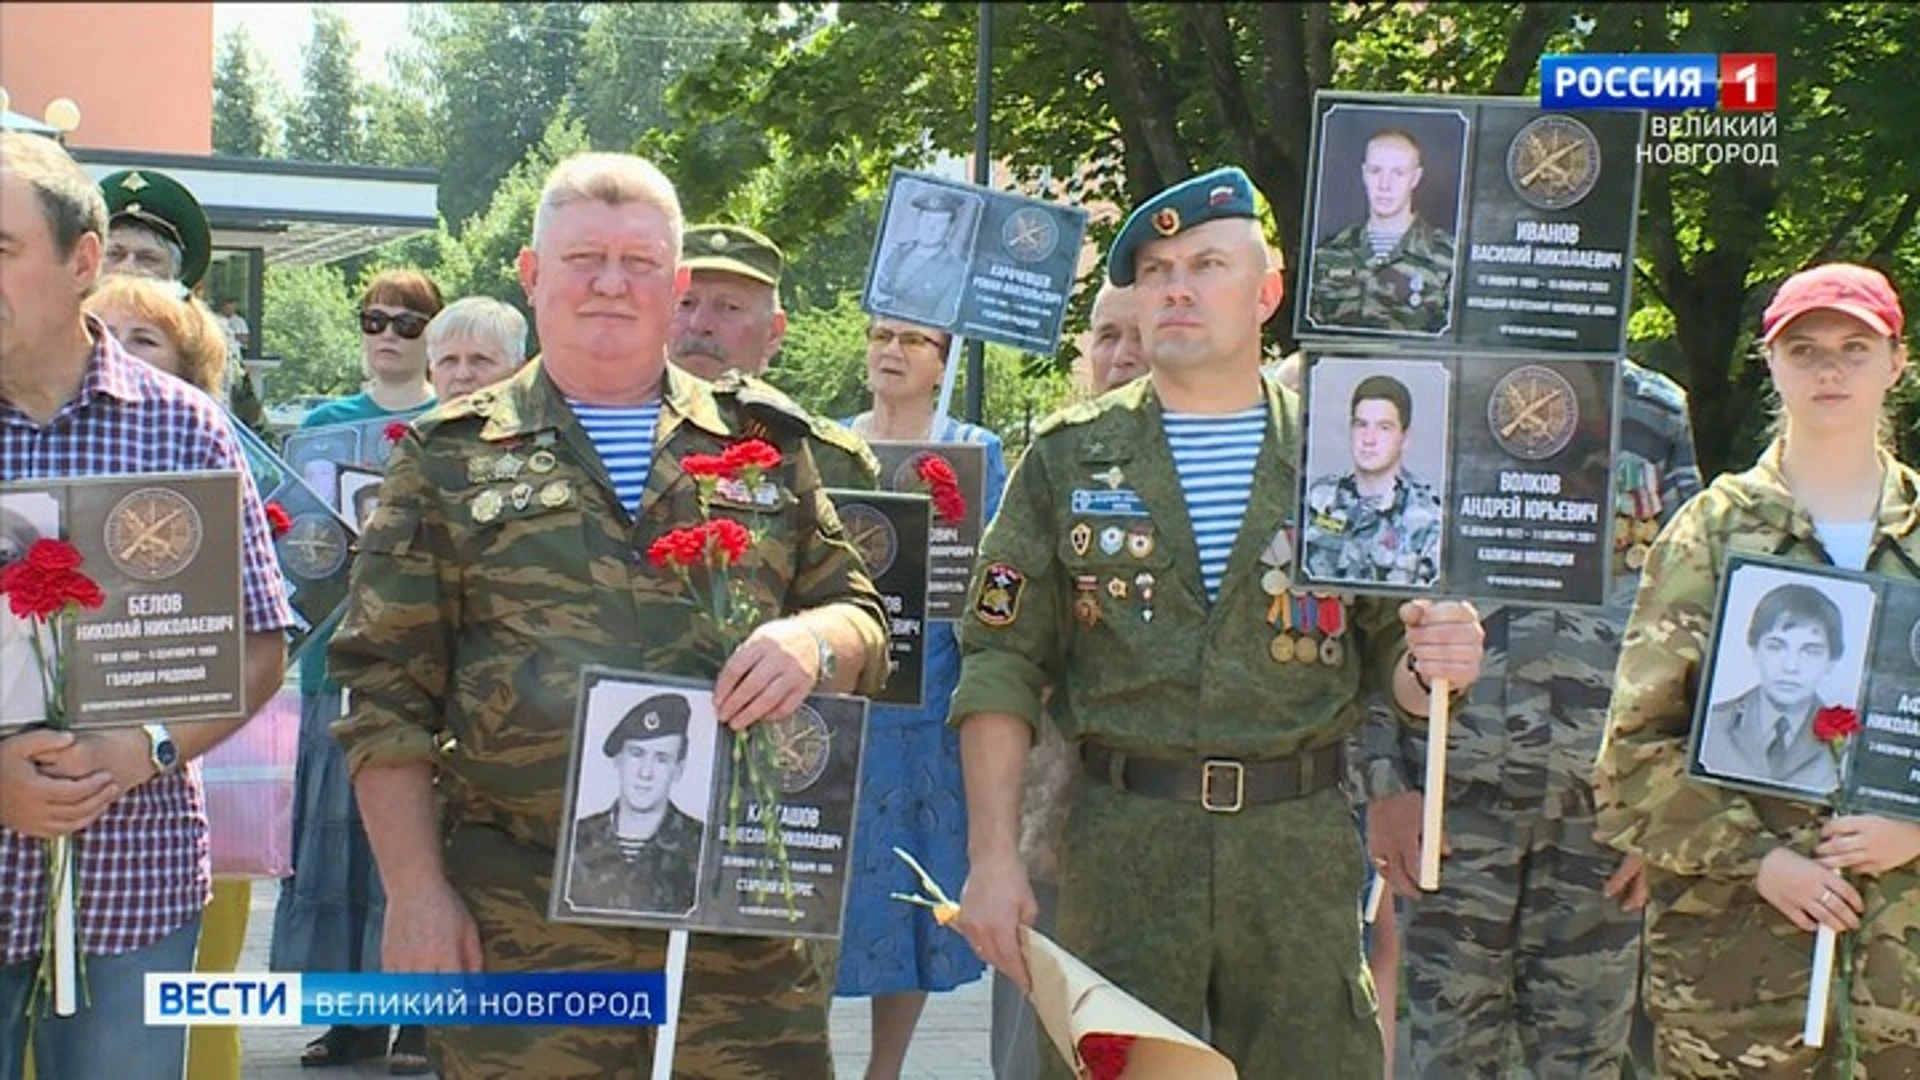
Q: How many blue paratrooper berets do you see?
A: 1